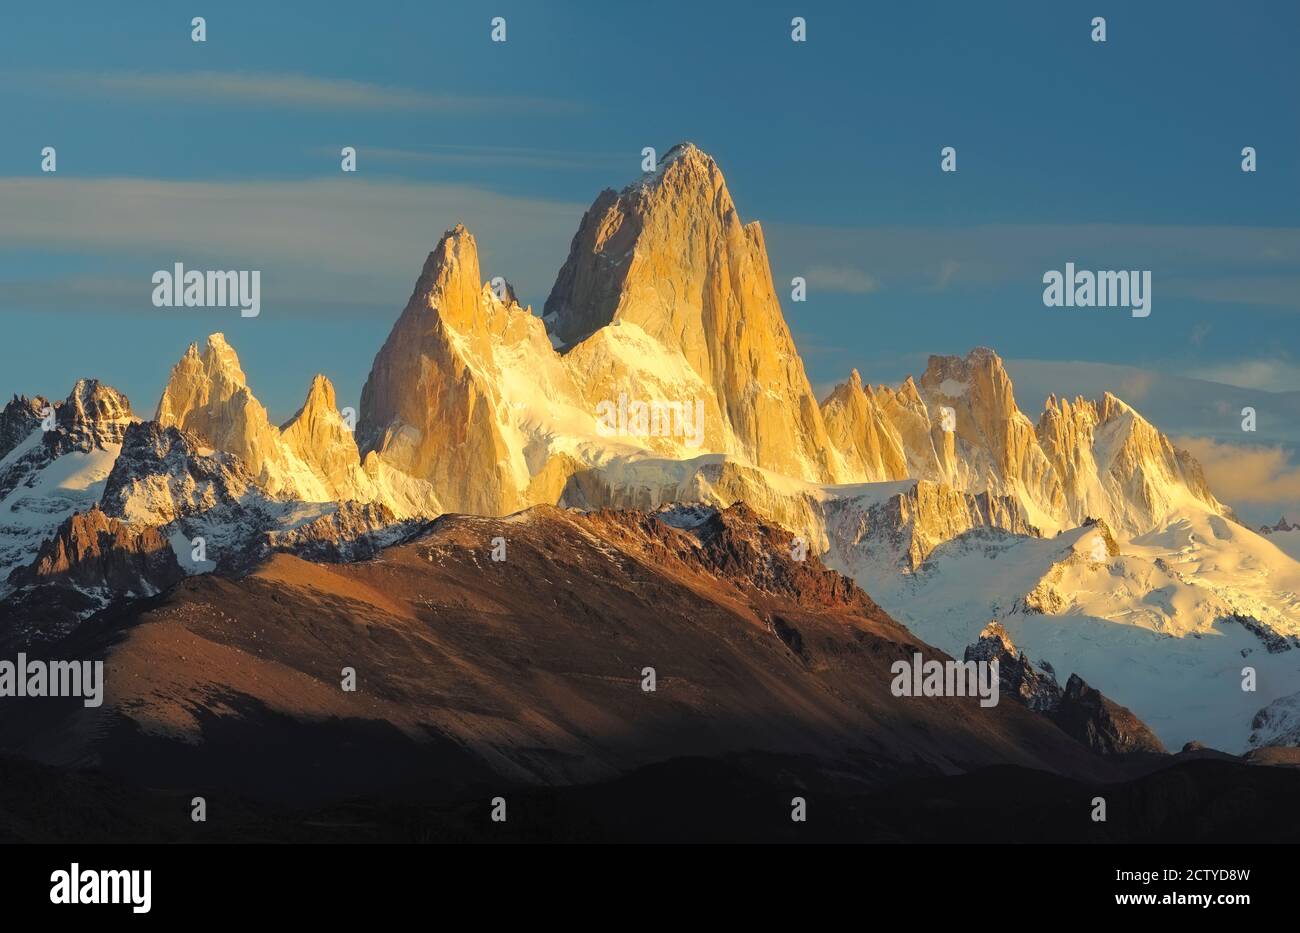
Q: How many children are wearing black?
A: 0